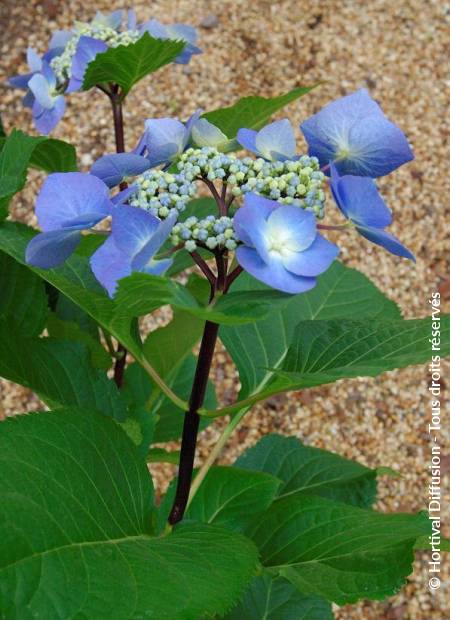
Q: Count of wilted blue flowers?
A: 0